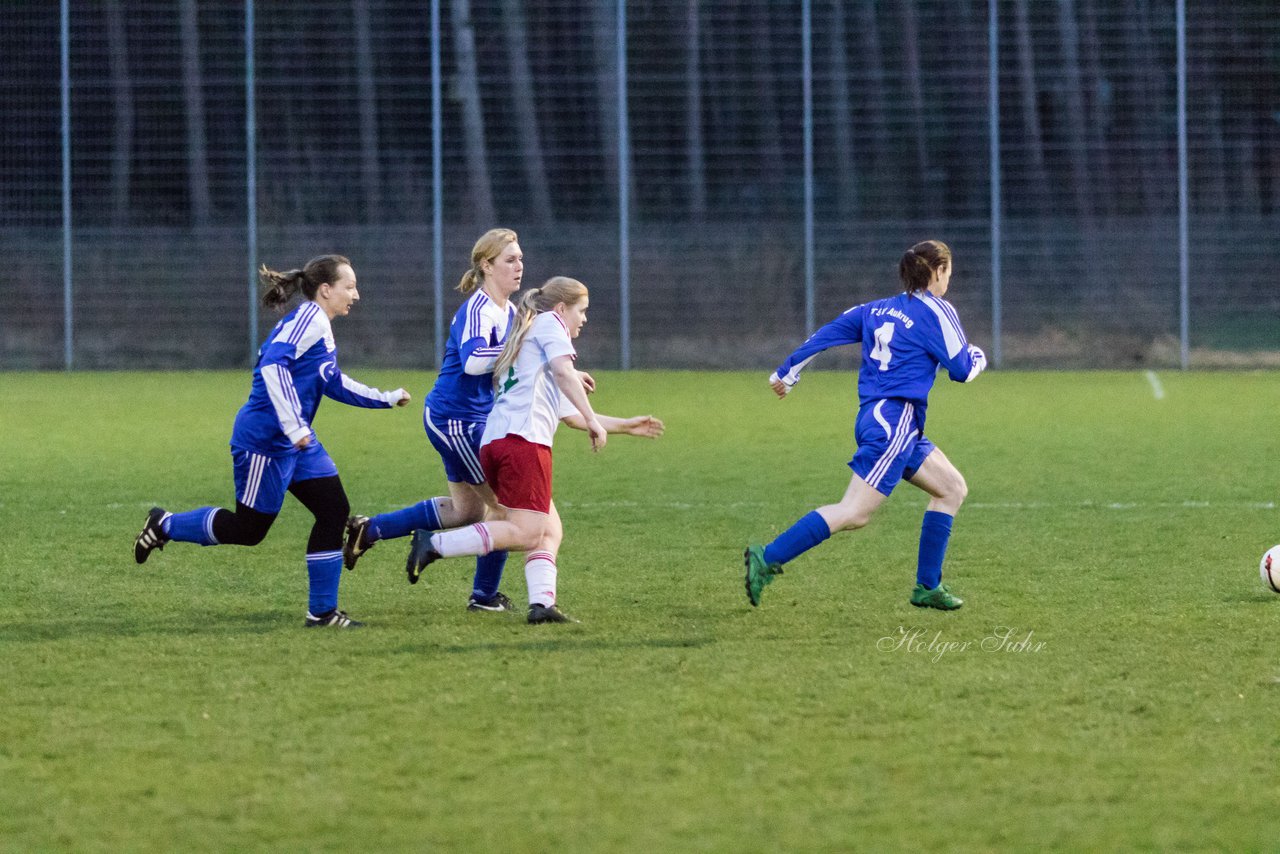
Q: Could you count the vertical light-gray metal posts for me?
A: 7